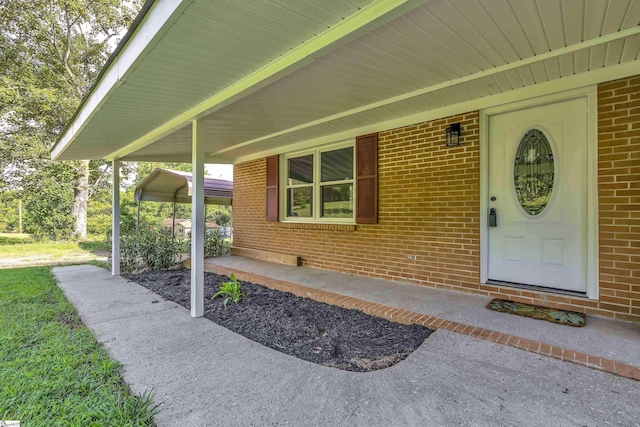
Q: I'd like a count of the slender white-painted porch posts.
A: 2